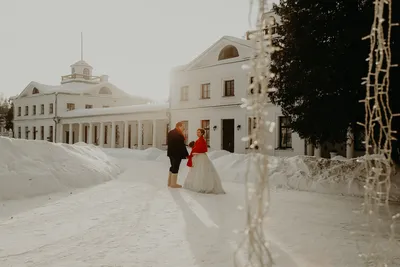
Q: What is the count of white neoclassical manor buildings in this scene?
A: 2